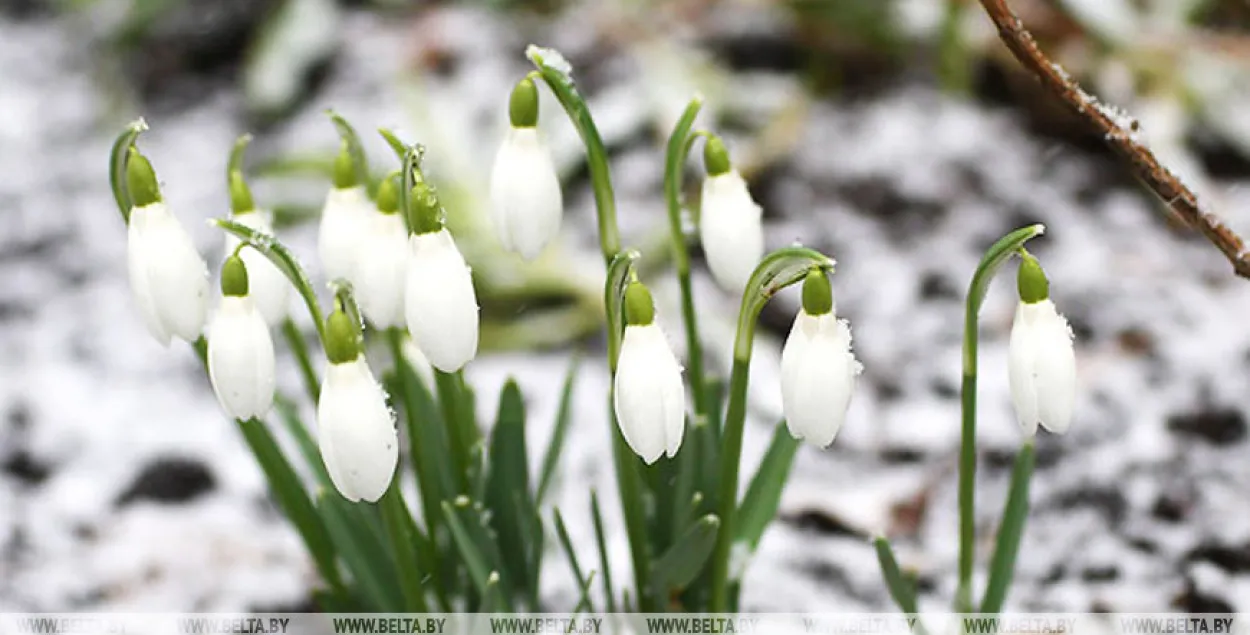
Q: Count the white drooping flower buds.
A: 12